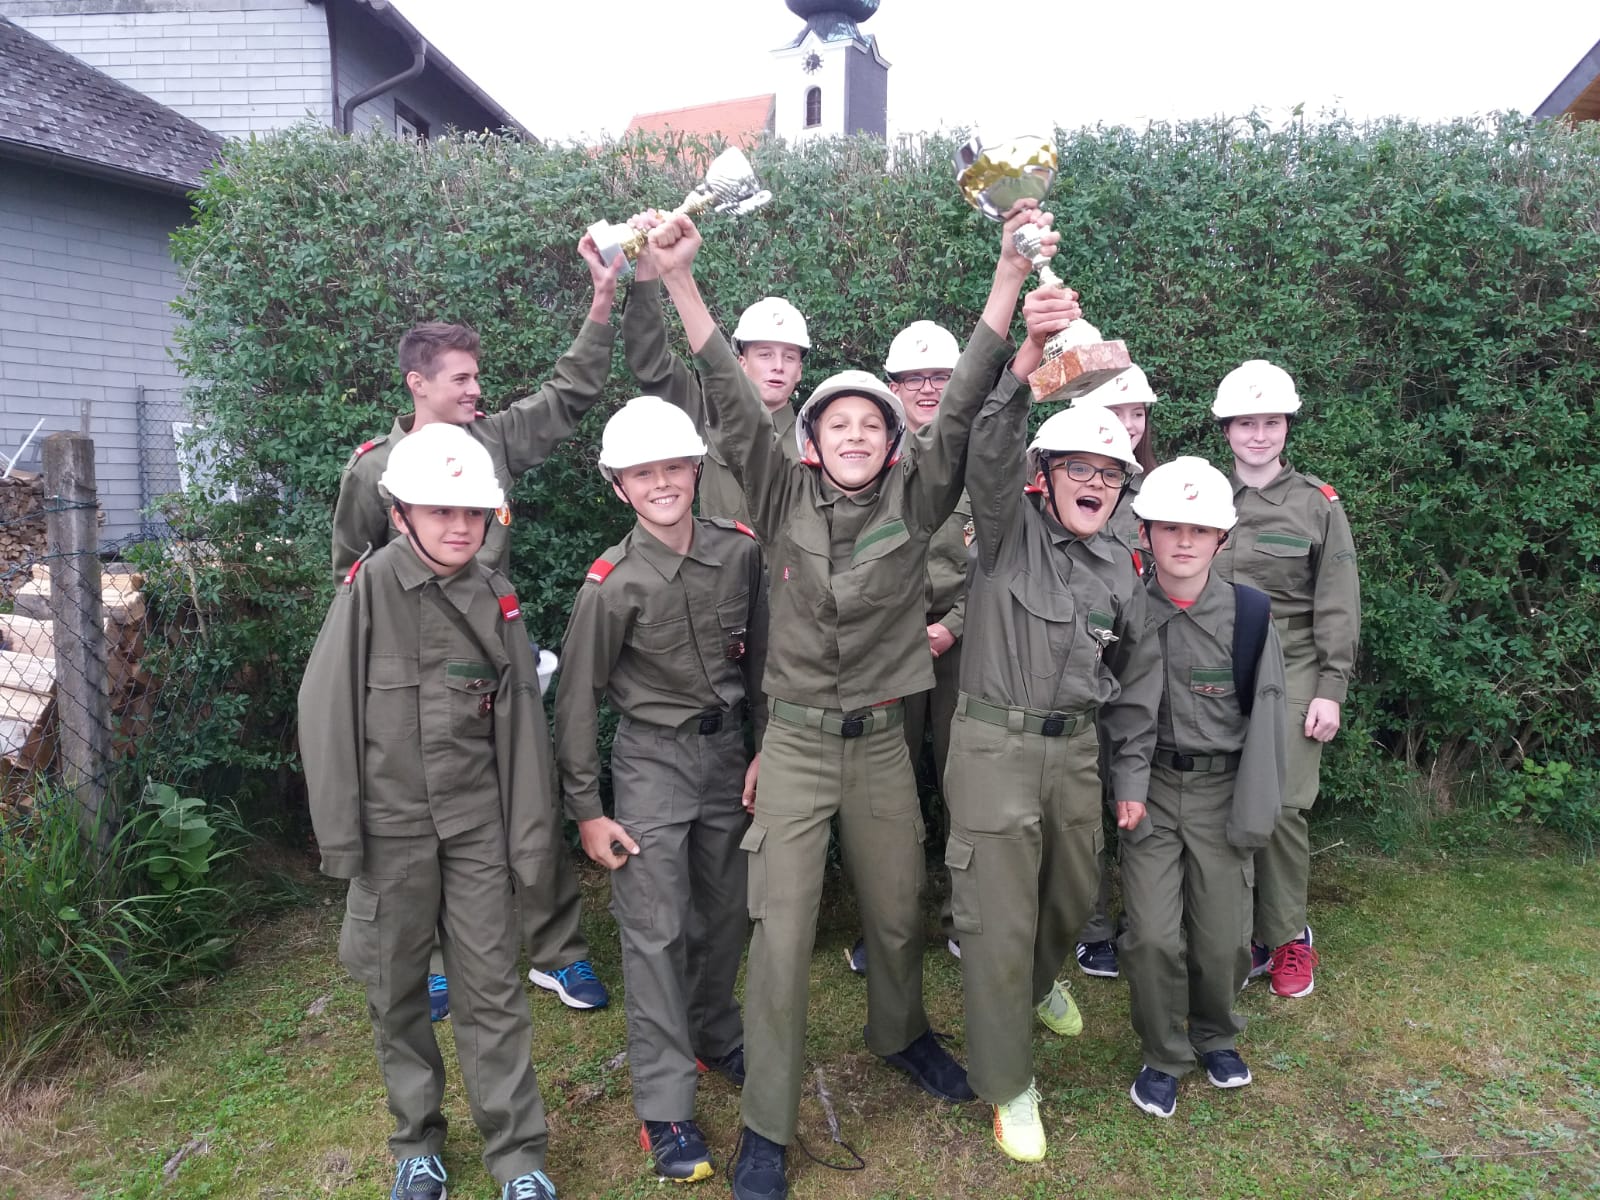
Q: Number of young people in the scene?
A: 10